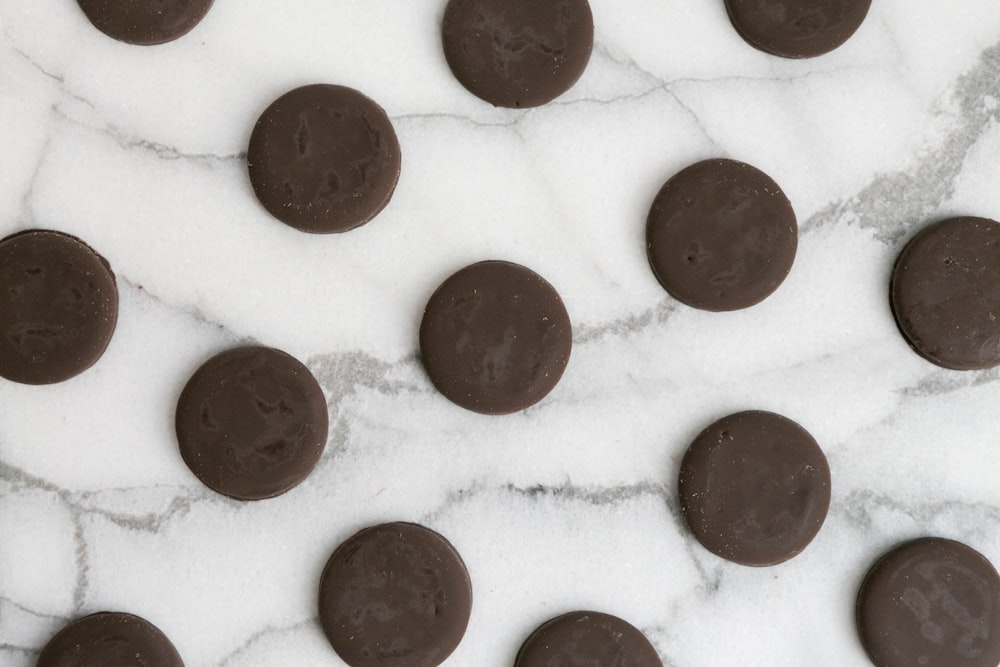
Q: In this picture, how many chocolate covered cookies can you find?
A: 14